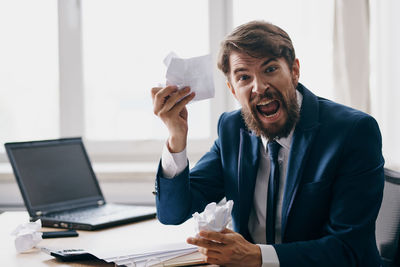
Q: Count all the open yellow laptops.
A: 0